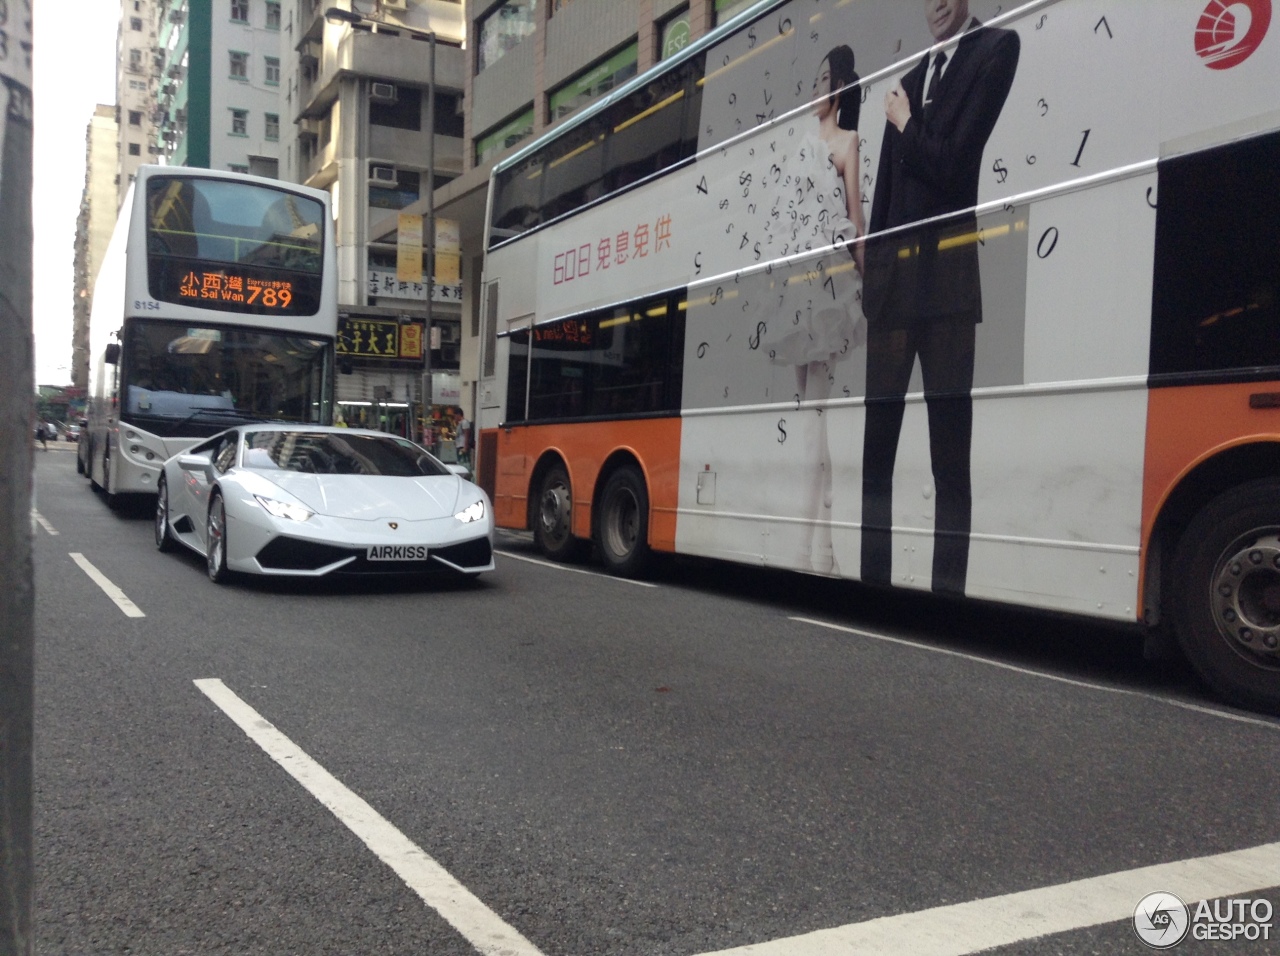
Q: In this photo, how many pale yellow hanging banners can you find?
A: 2